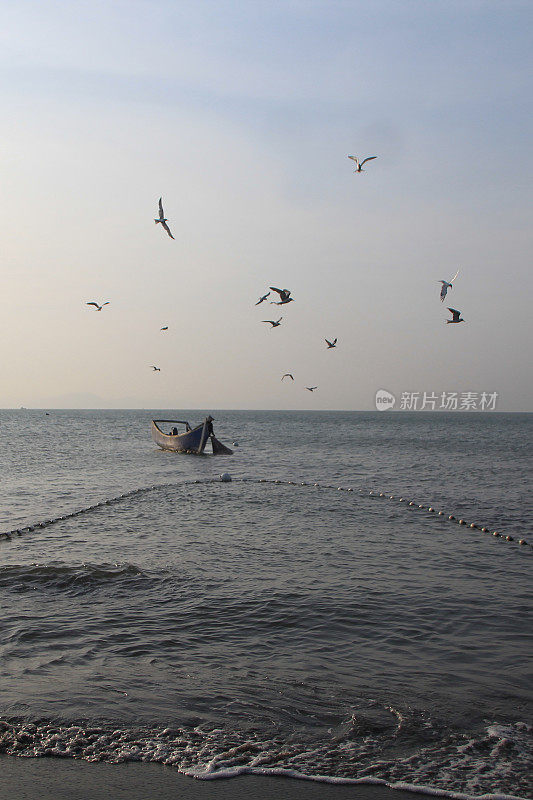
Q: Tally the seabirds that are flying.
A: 13